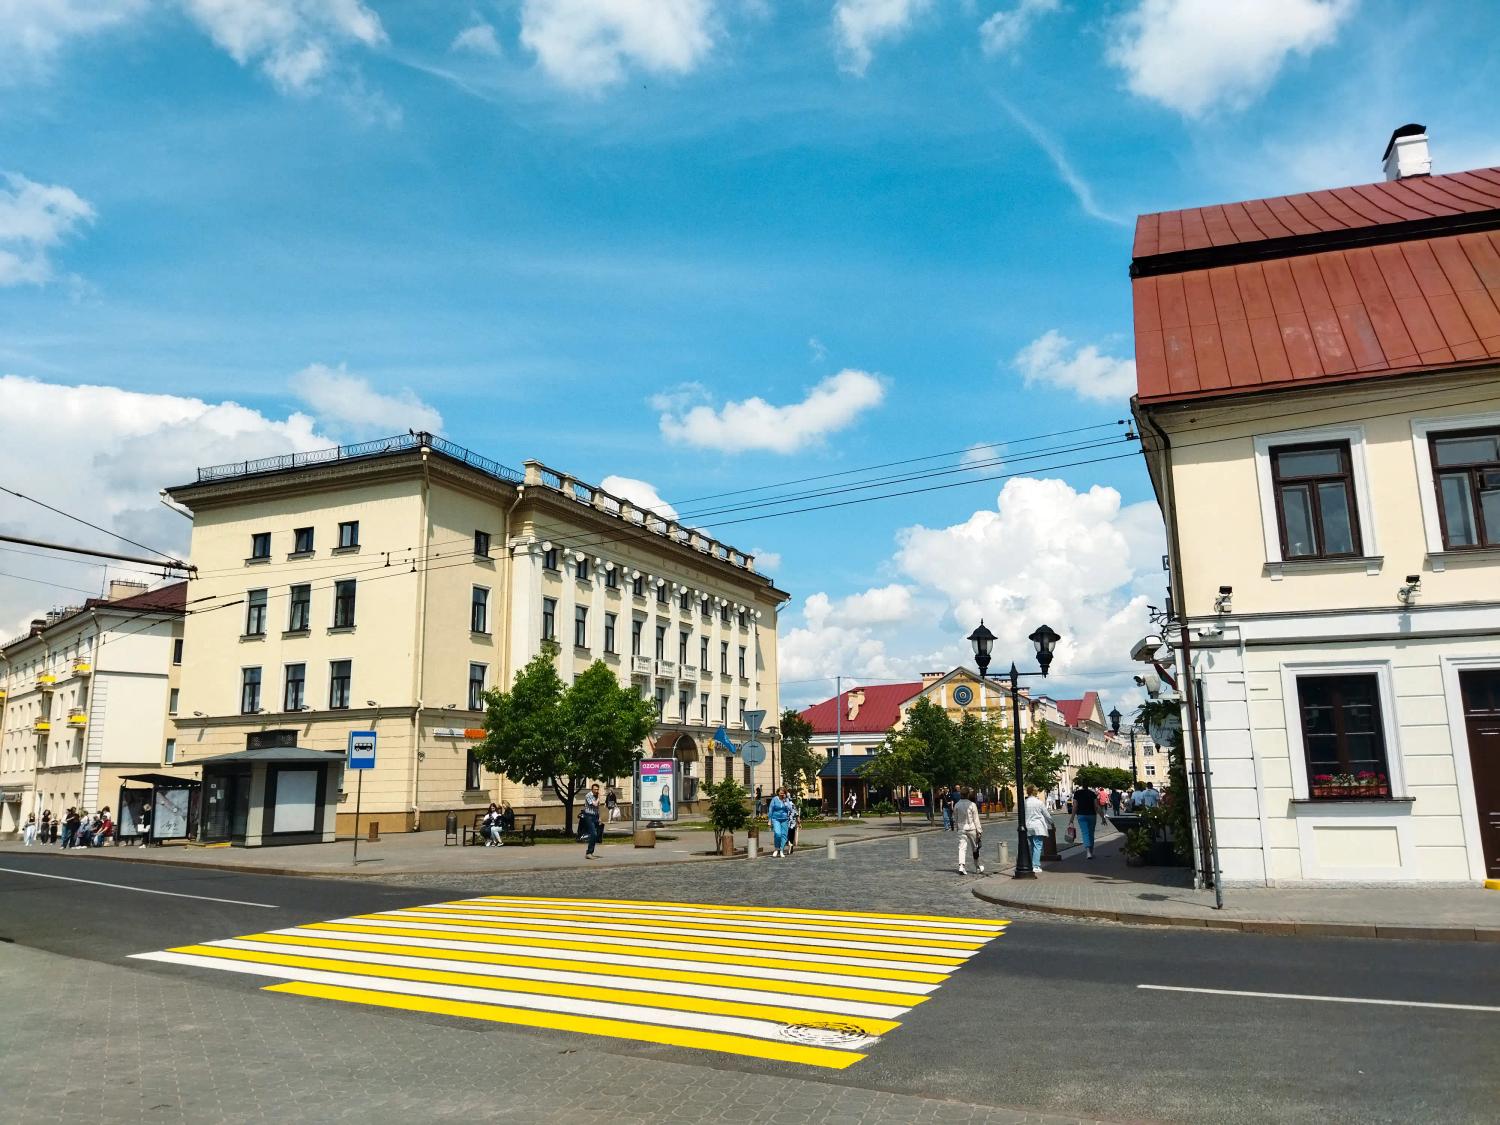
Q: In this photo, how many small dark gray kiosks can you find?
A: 1